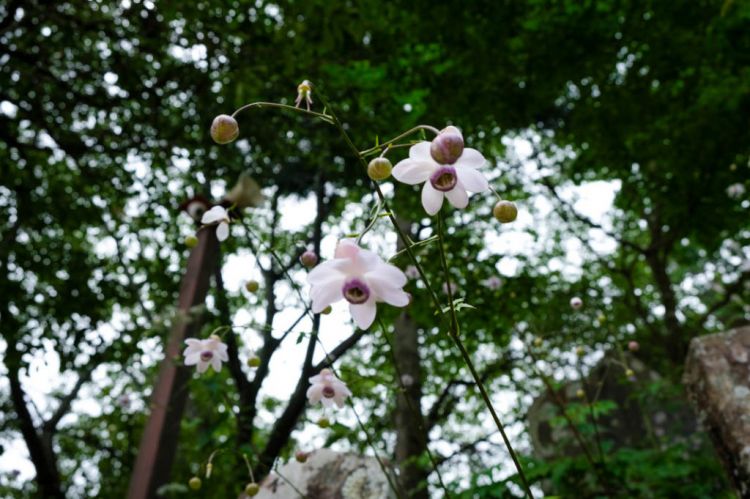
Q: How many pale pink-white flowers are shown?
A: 5